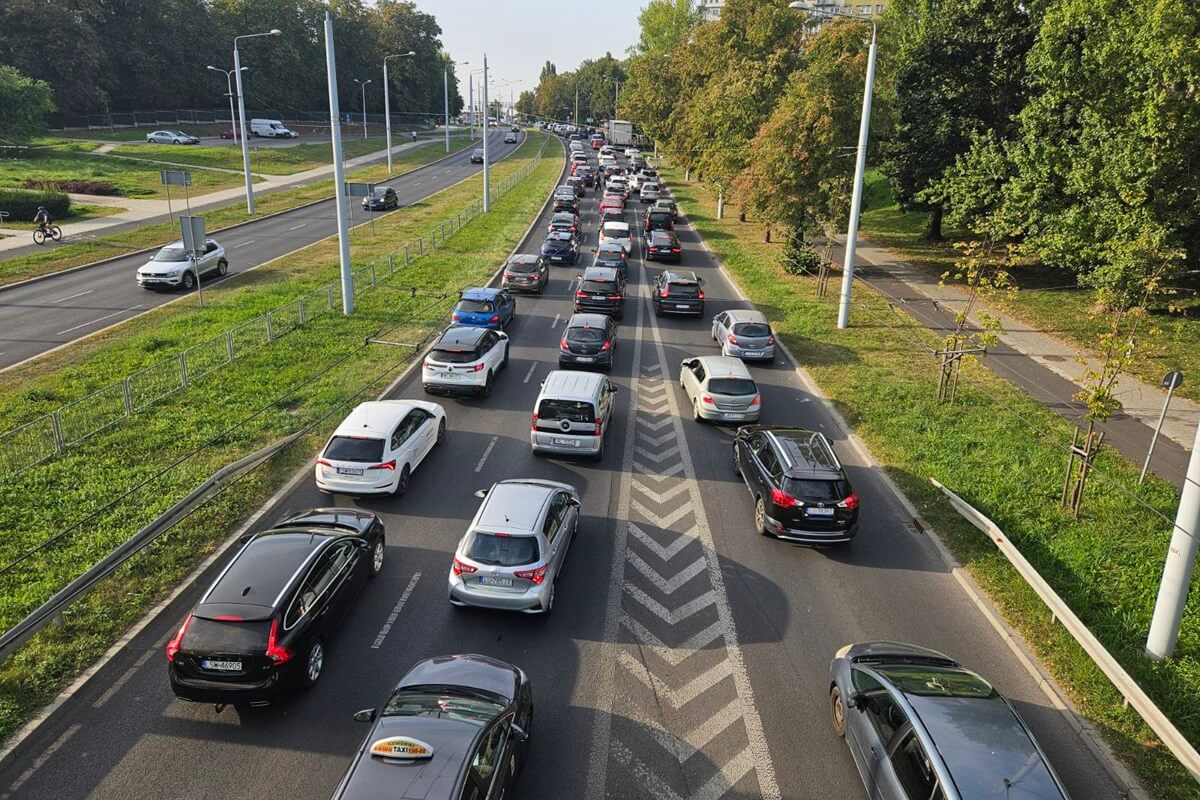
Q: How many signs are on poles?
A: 4